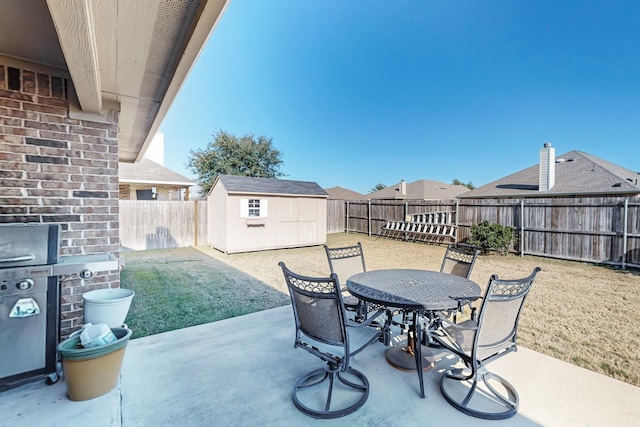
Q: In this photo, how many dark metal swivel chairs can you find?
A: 4